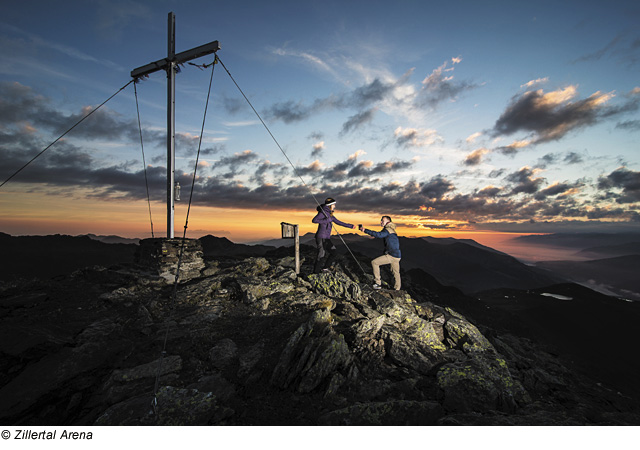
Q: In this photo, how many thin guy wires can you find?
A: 4